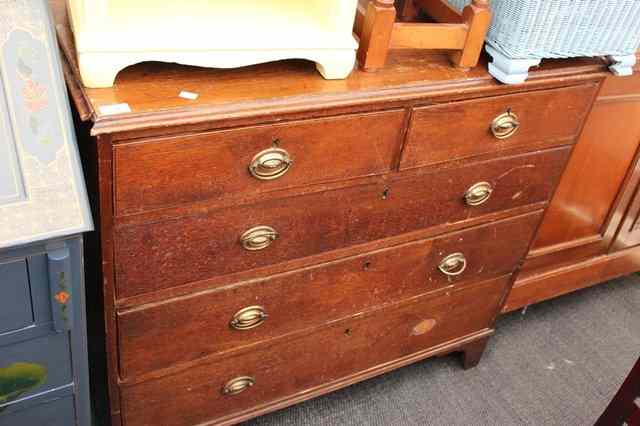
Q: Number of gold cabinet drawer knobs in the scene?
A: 7